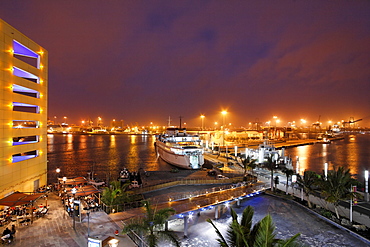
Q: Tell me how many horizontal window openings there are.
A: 7